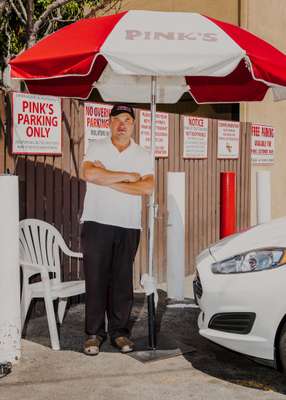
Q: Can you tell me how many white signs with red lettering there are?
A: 6